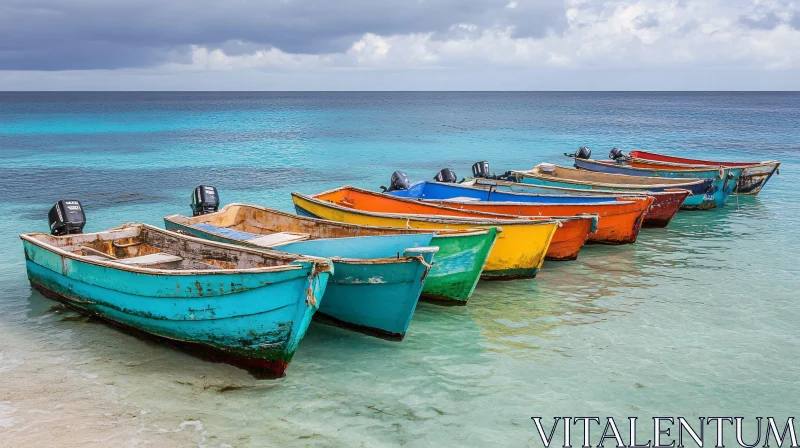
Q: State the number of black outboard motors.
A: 7